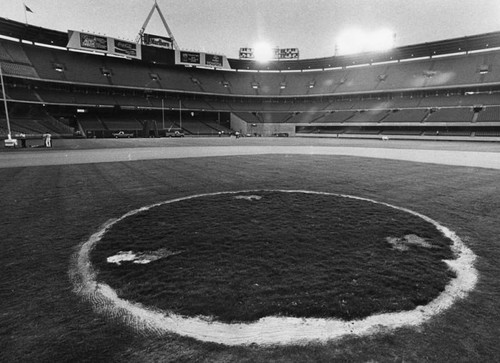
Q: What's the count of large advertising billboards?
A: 5